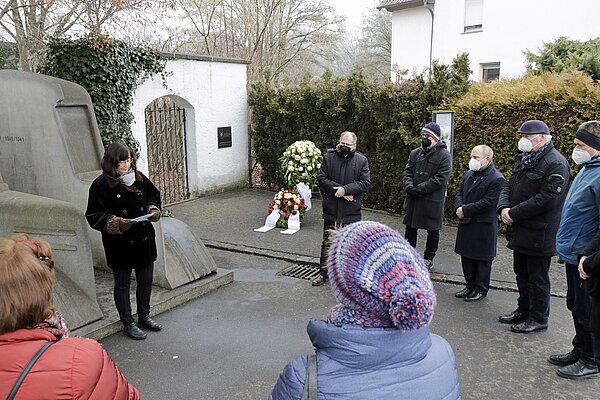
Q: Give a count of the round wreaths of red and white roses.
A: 1